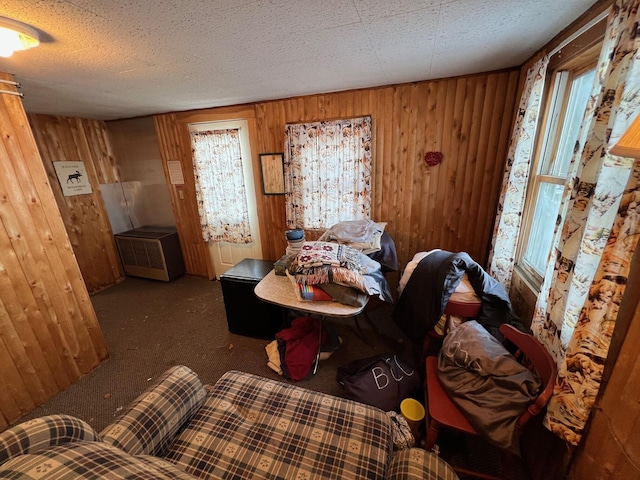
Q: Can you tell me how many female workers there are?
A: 0